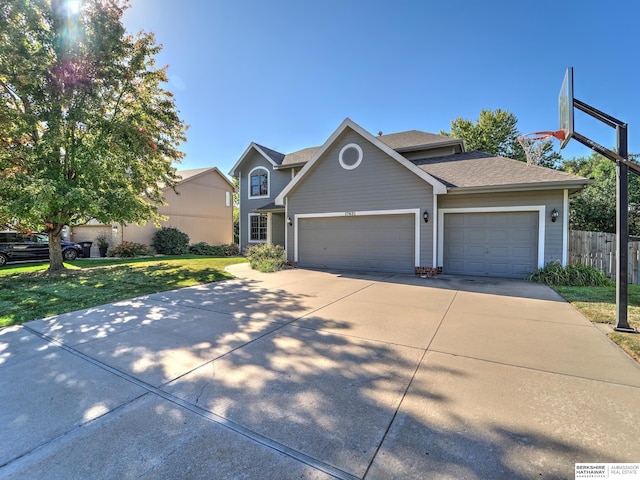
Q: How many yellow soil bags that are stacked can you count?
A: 0